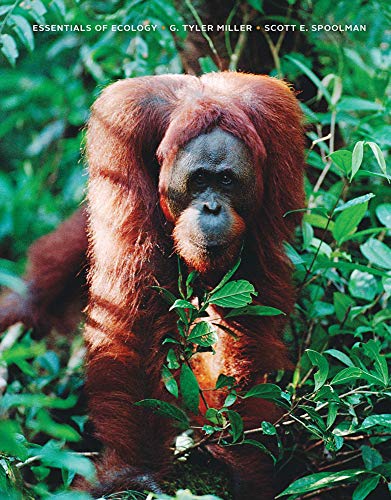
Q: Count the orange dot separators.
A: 2